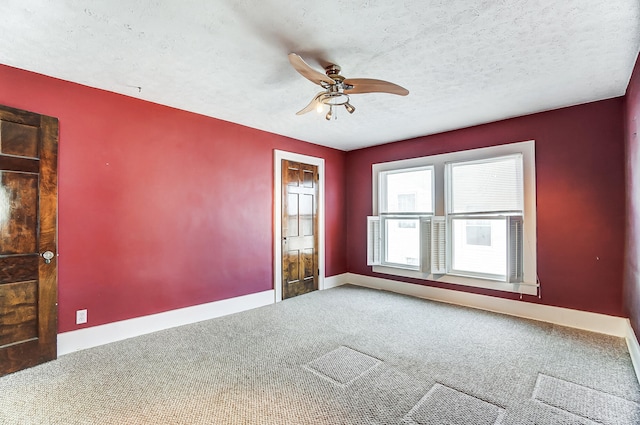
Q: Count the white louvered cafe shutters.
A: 4